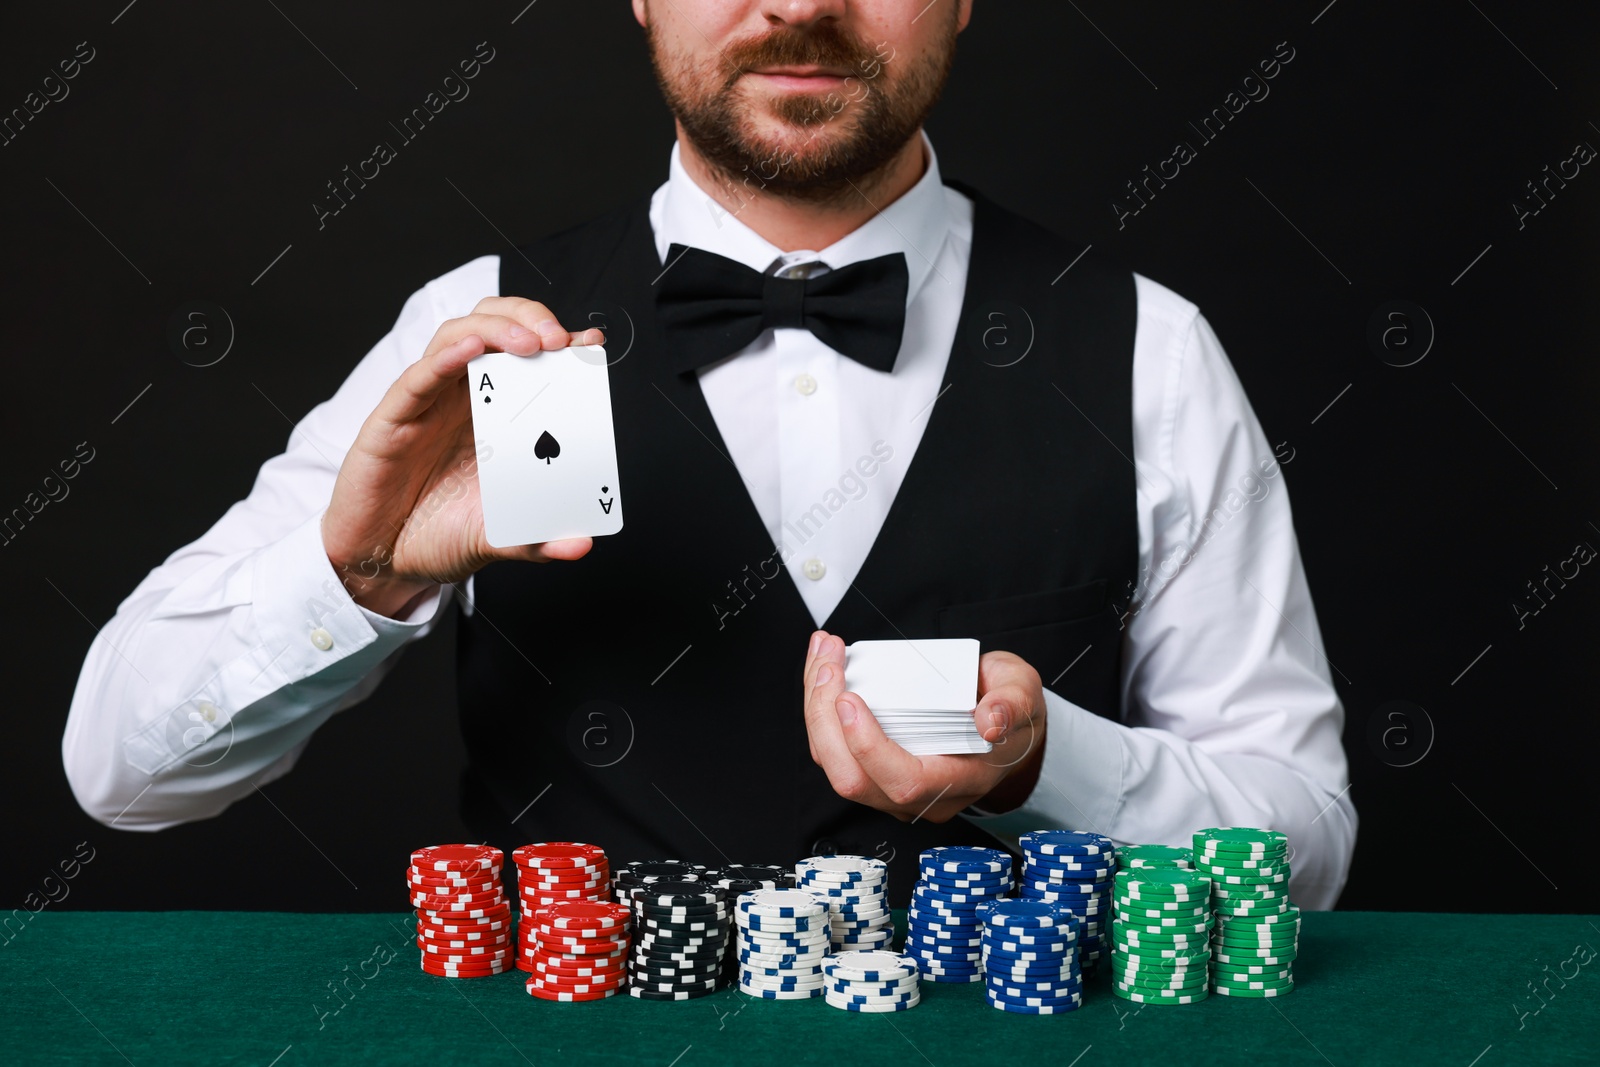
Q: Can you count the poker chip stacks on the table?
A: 15